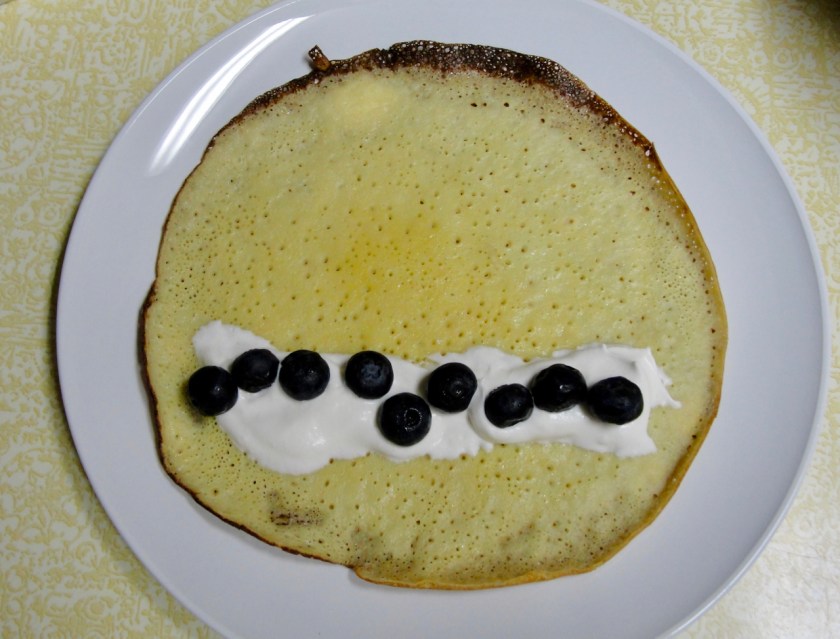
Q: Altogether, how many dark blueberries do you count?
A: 9